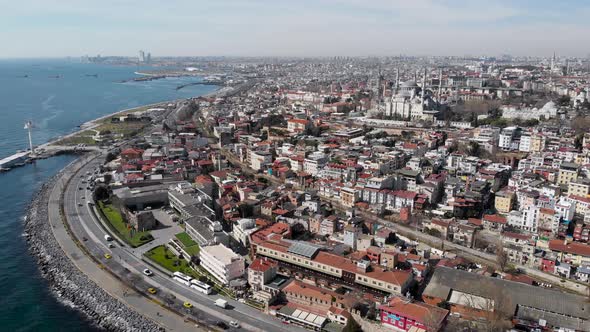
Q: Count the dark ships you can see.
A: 3